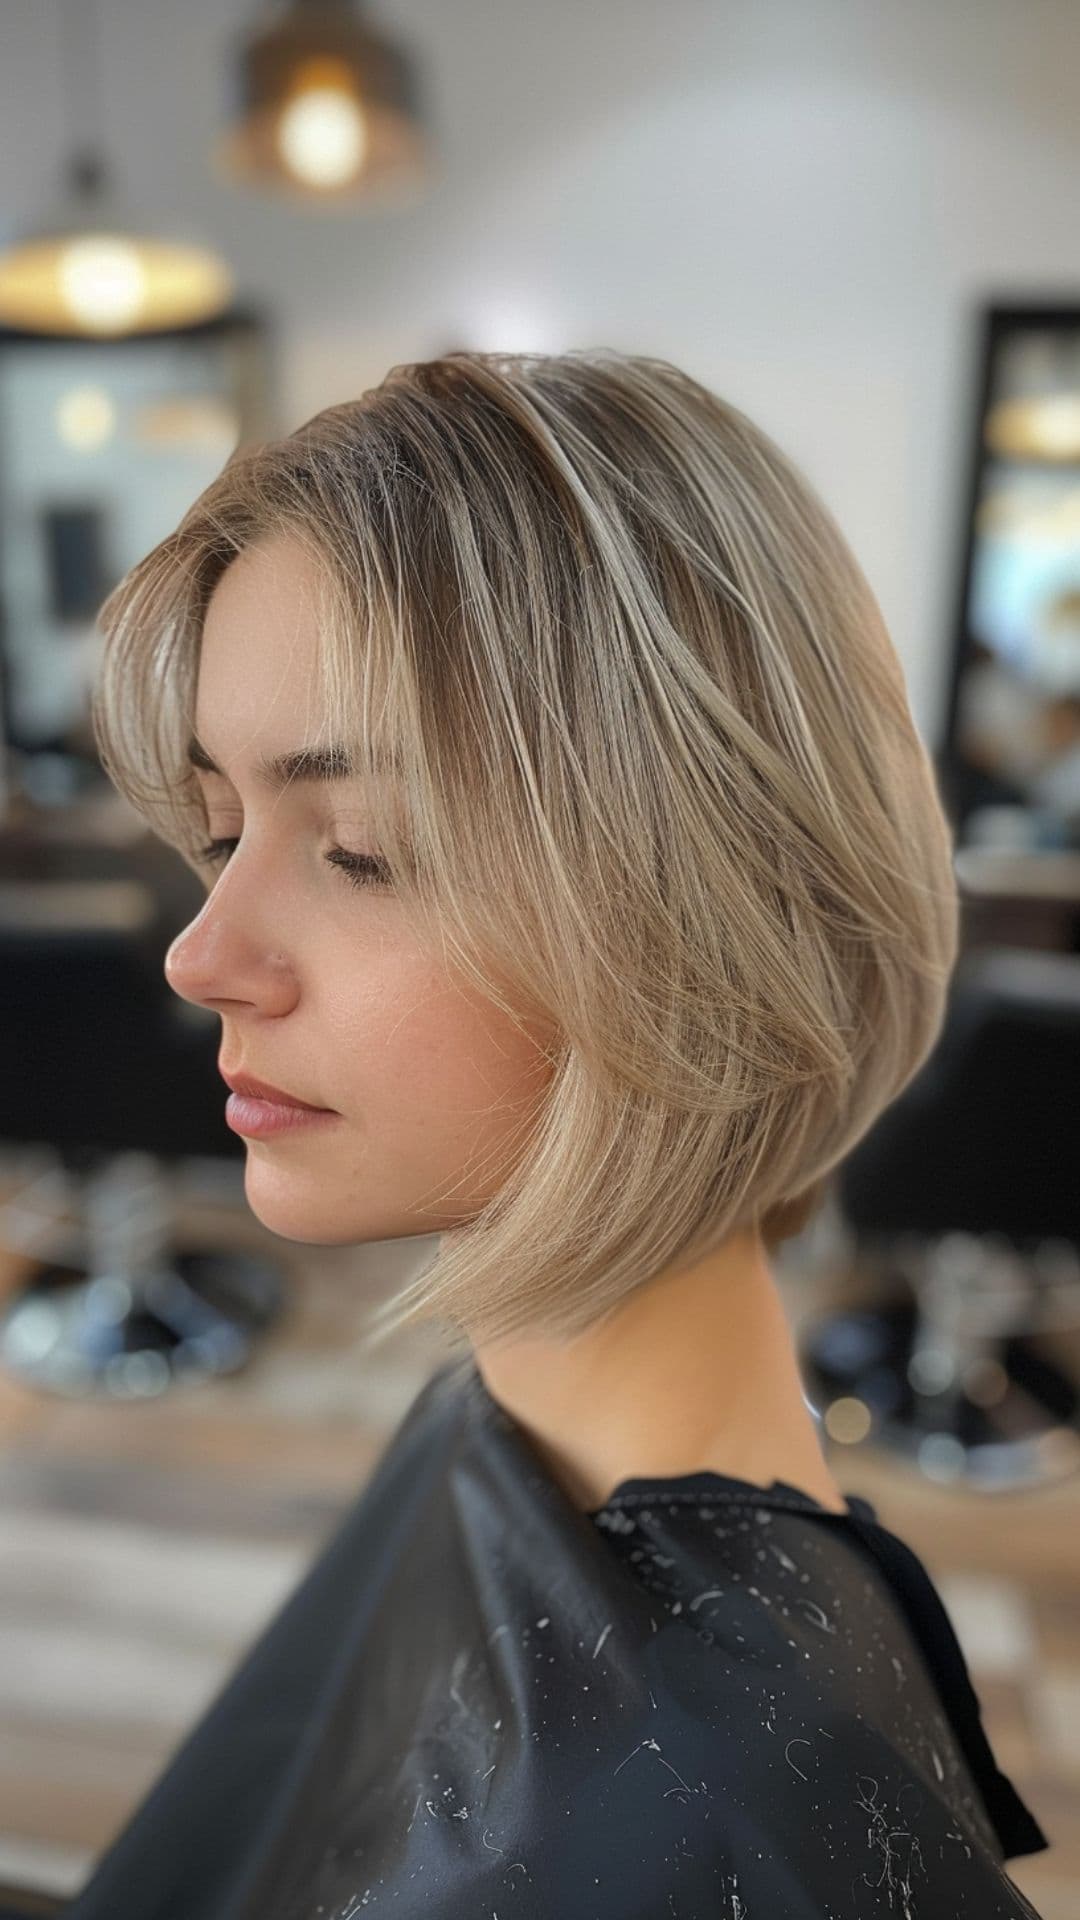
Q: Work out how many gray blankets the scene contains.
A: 0